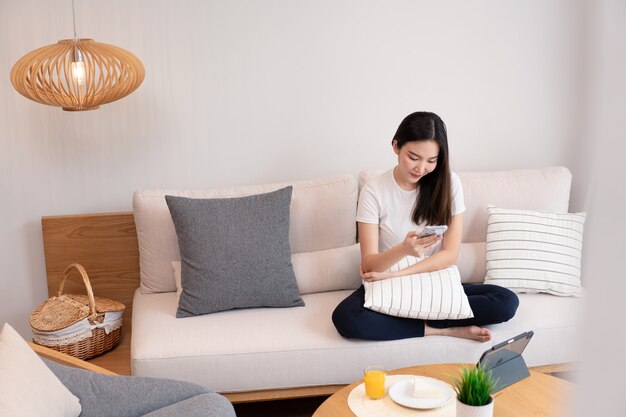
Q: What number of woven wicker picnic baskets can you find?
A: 1